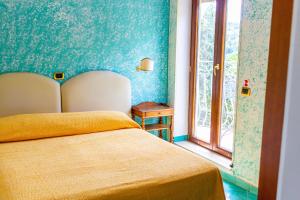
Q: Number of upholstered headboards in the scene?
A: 2